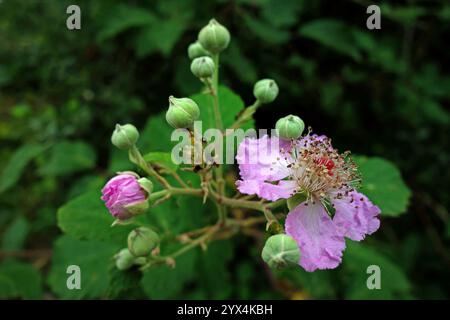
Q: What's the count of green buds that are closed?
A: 10